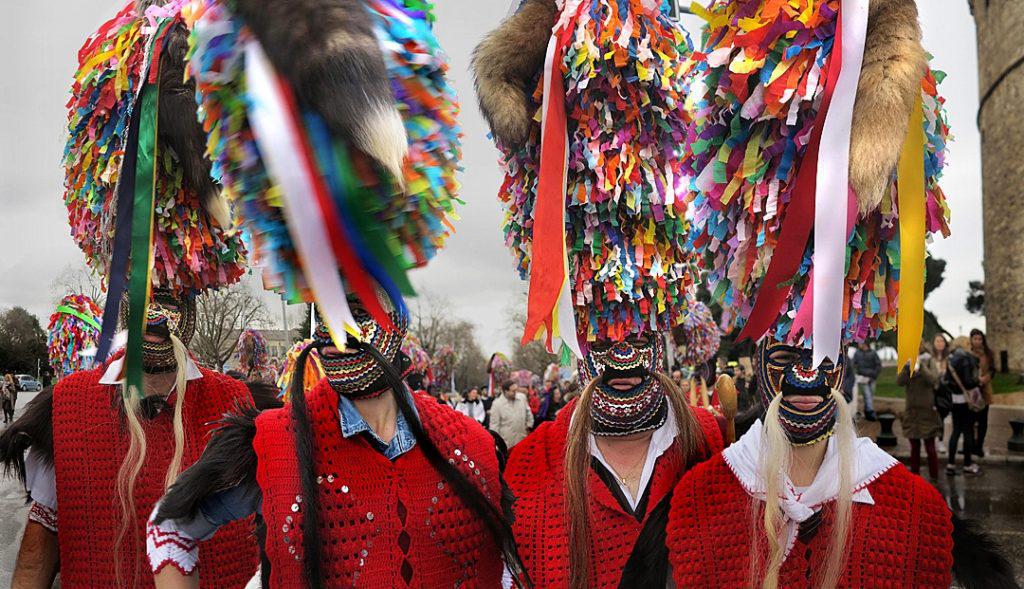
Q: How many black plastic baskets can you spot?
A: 0